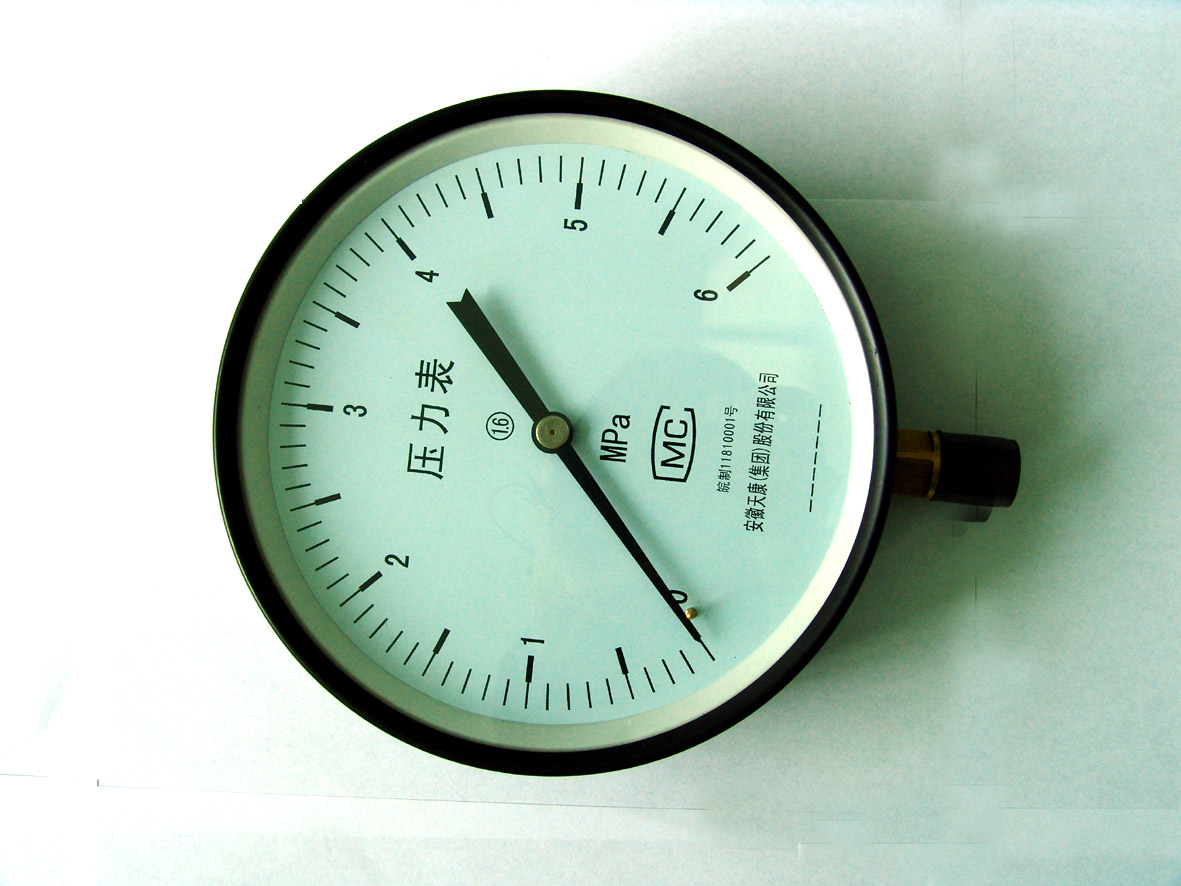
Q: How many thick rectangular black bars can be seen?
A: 12